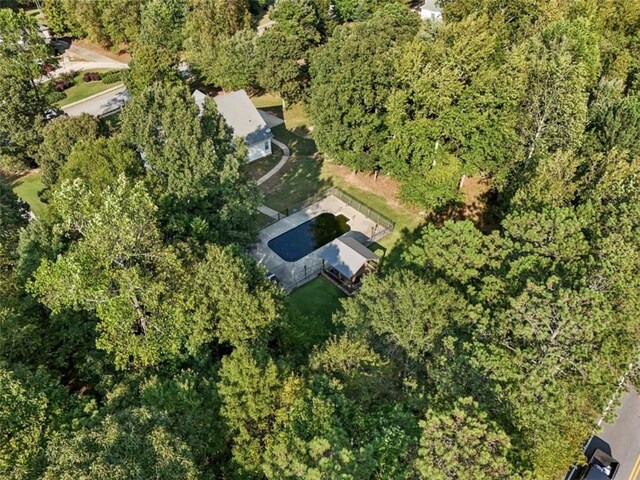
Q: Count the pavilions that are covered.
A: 1